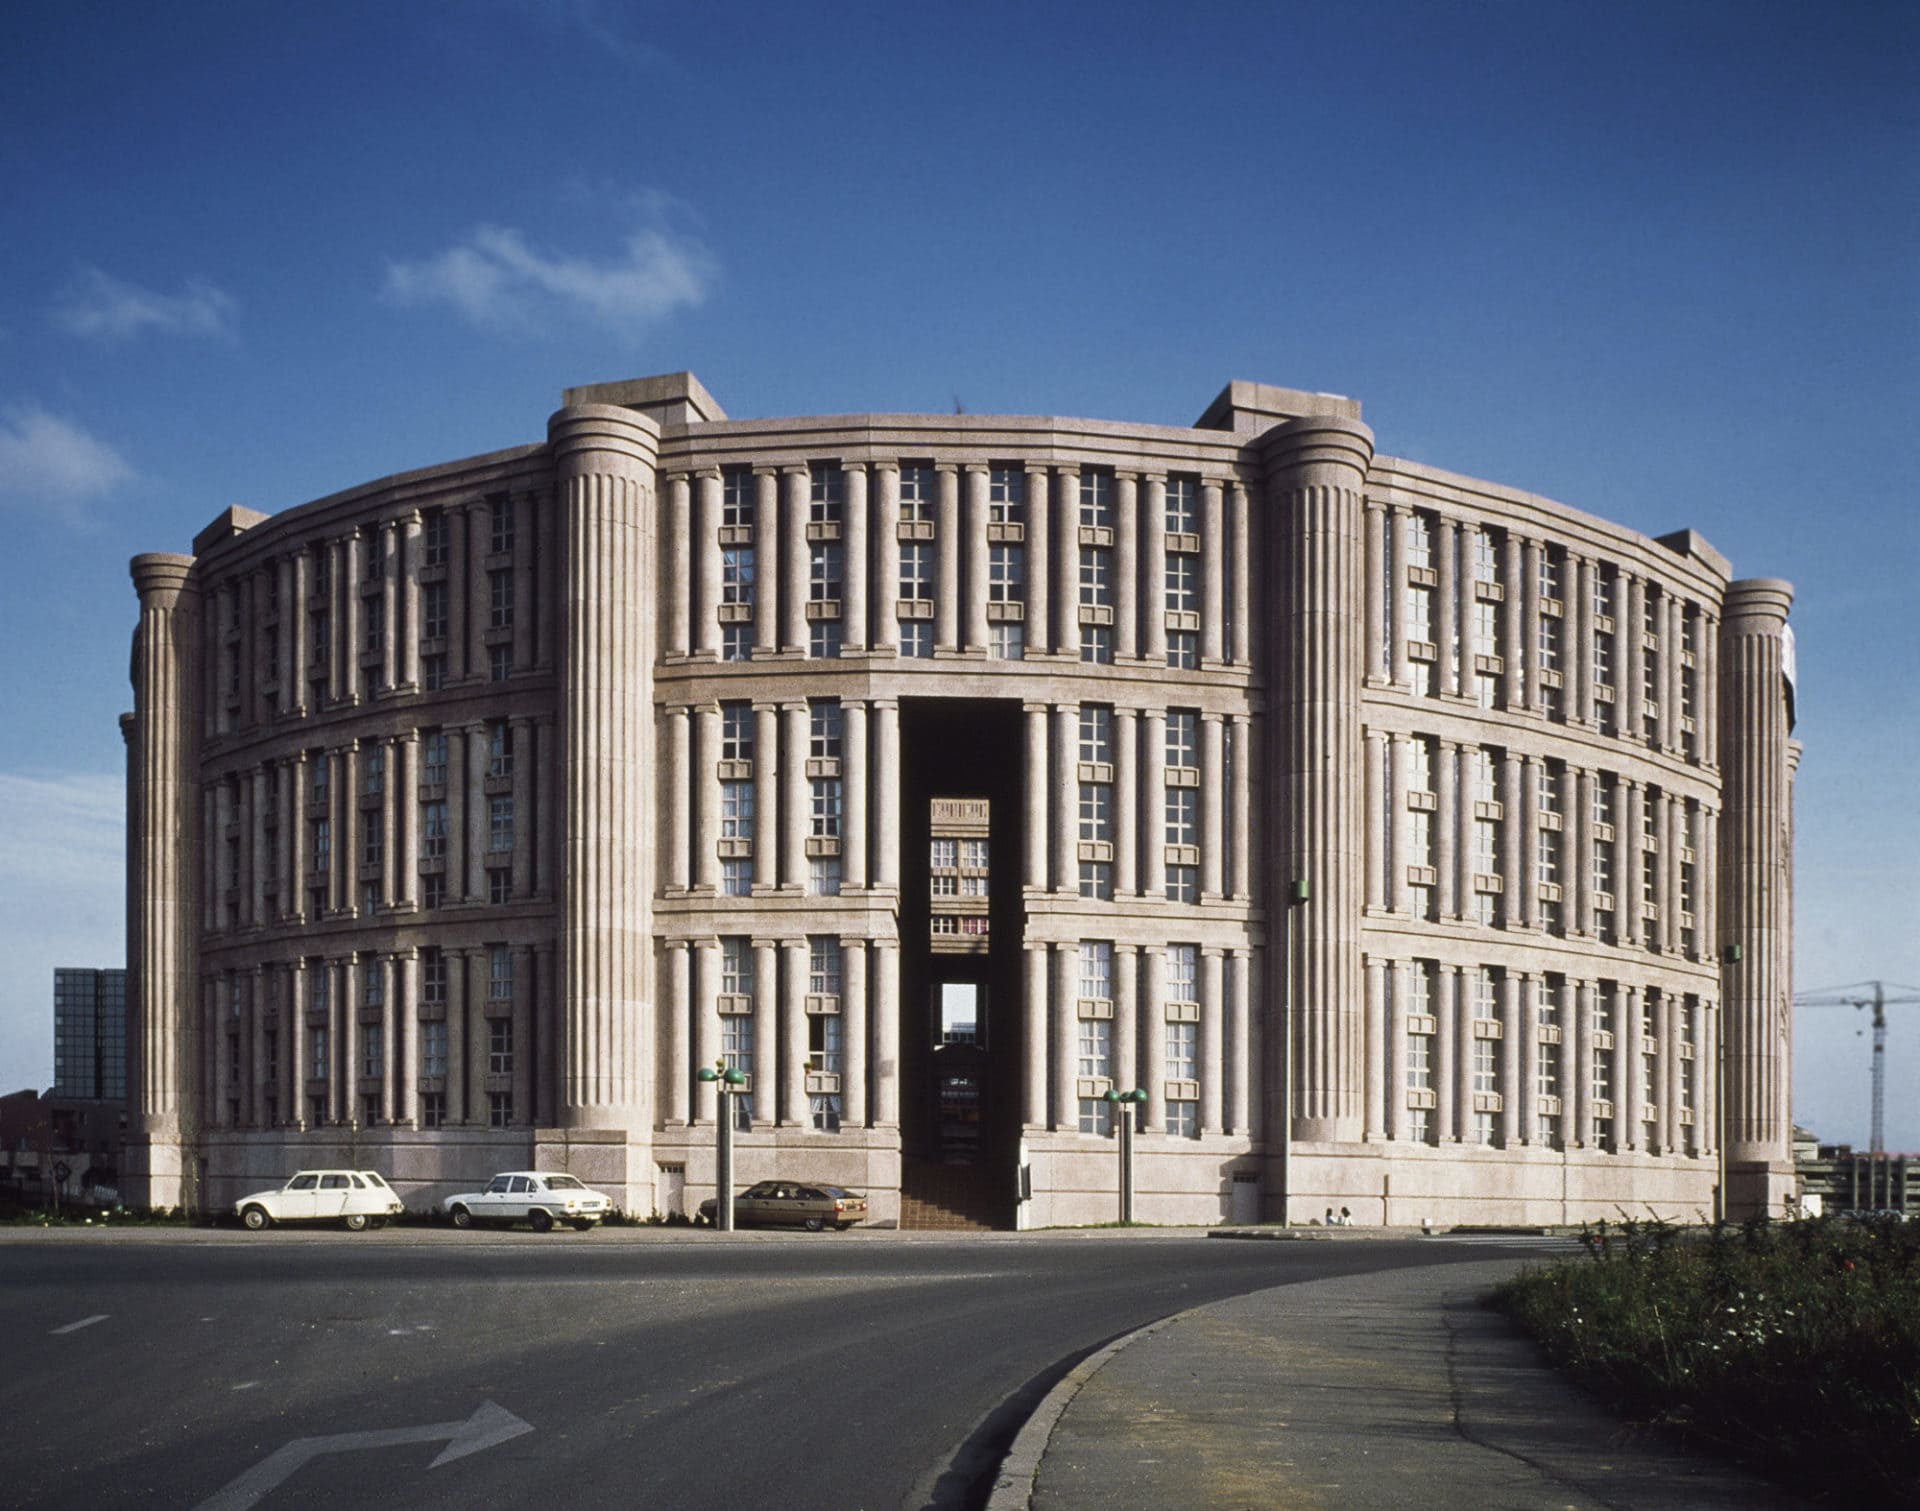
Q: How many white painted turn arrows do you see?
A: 1